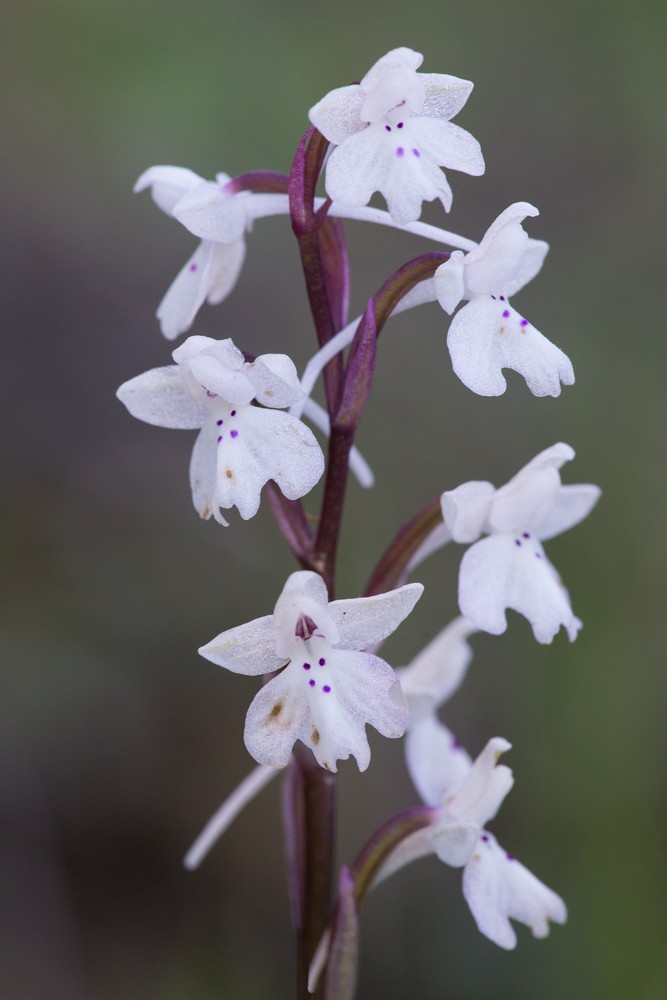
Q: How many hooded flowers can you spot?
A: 8